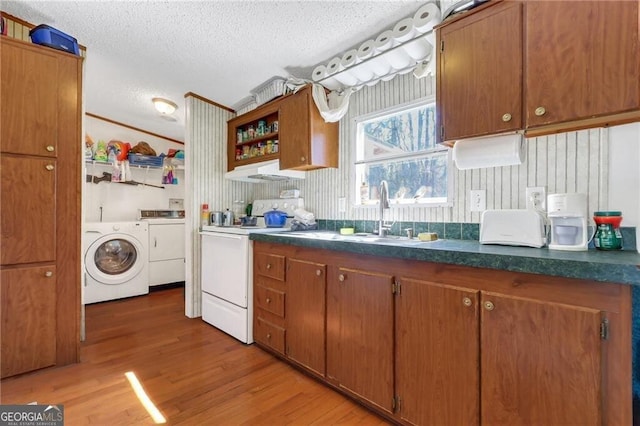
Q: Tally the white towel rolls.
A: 8